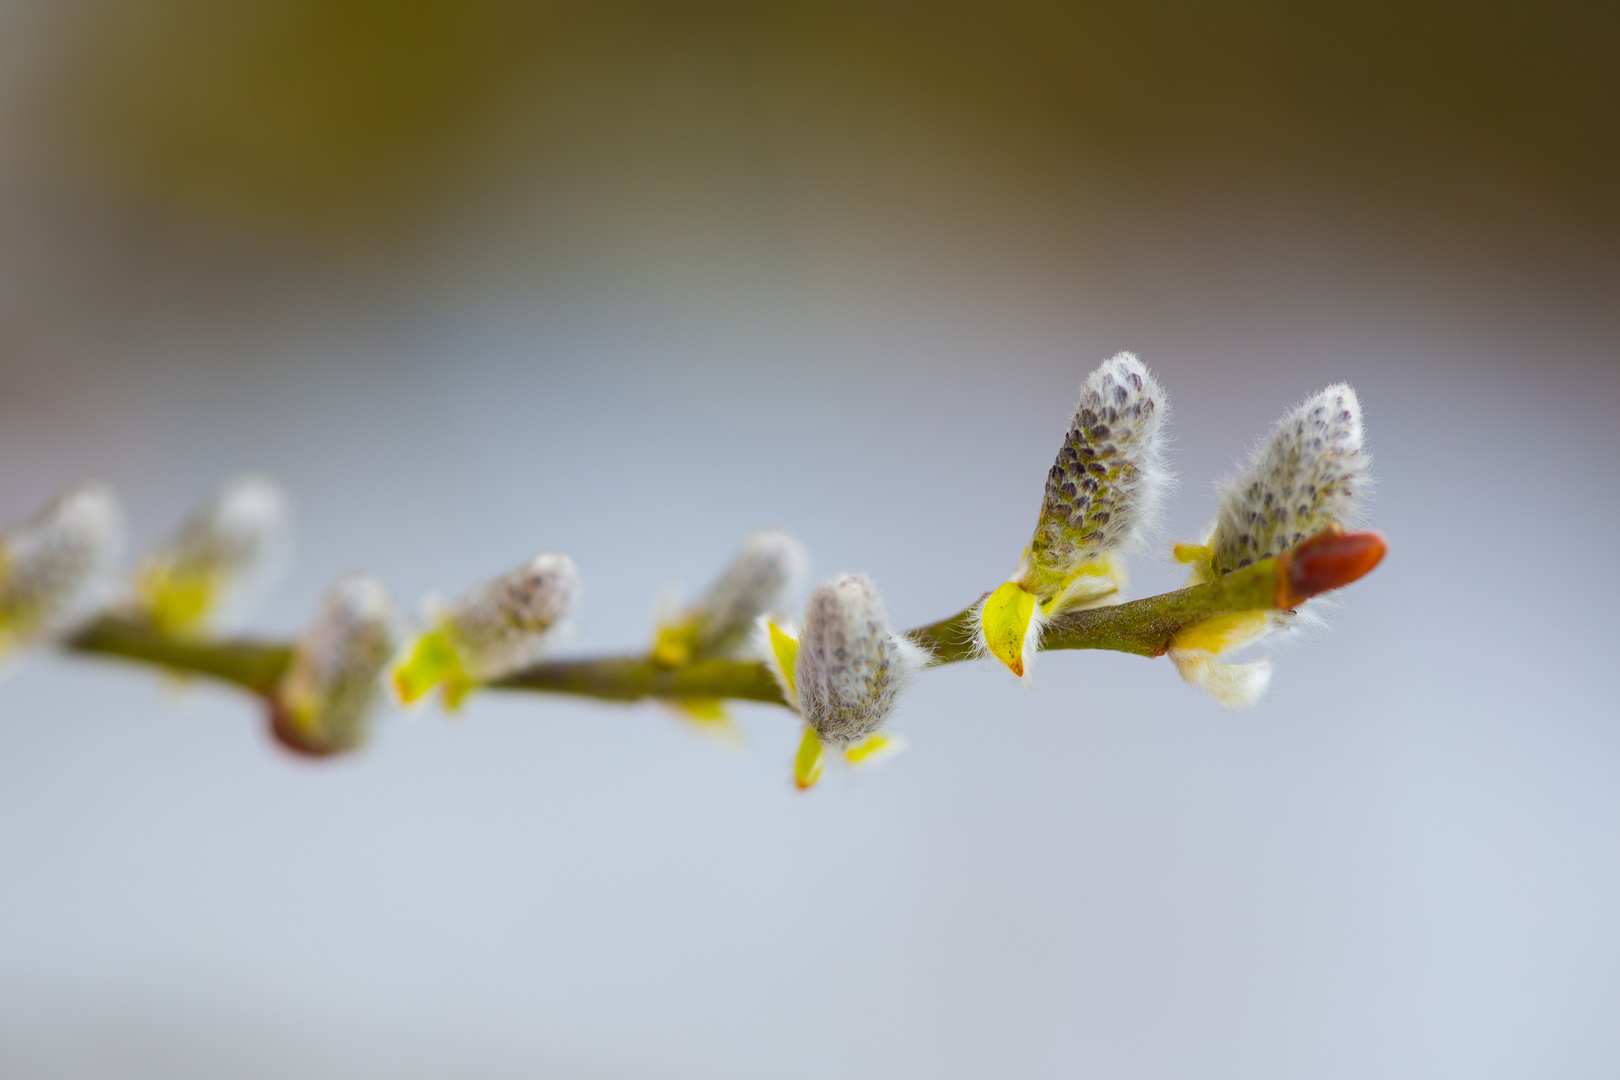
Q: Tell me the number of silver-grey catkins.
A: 8